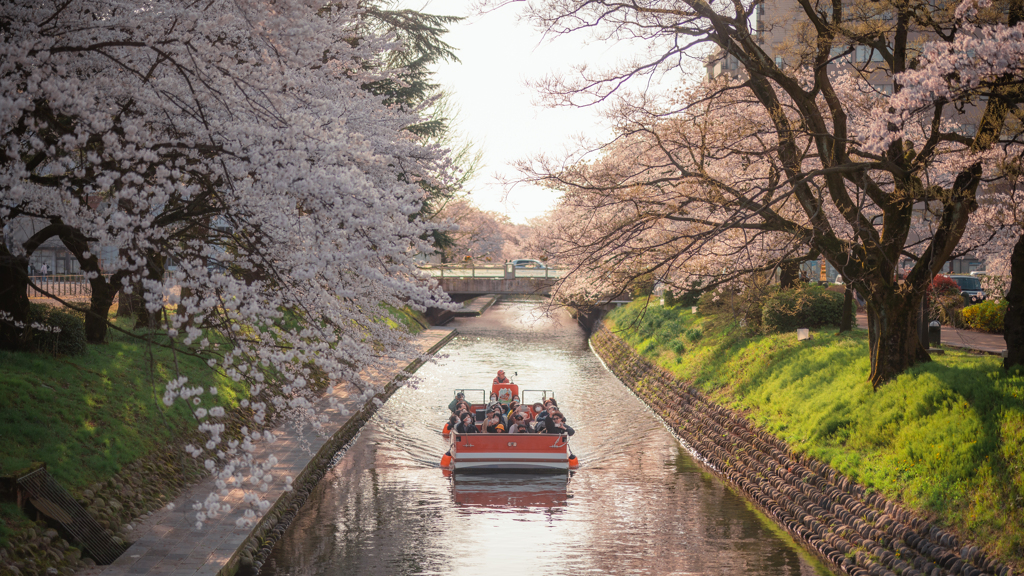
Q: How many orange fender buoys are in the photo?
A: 3